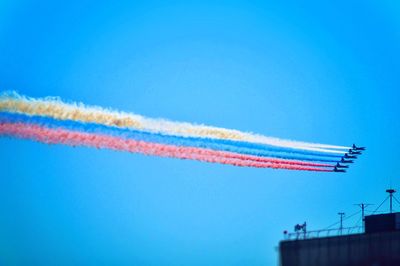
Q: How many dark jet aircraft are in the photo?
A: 6